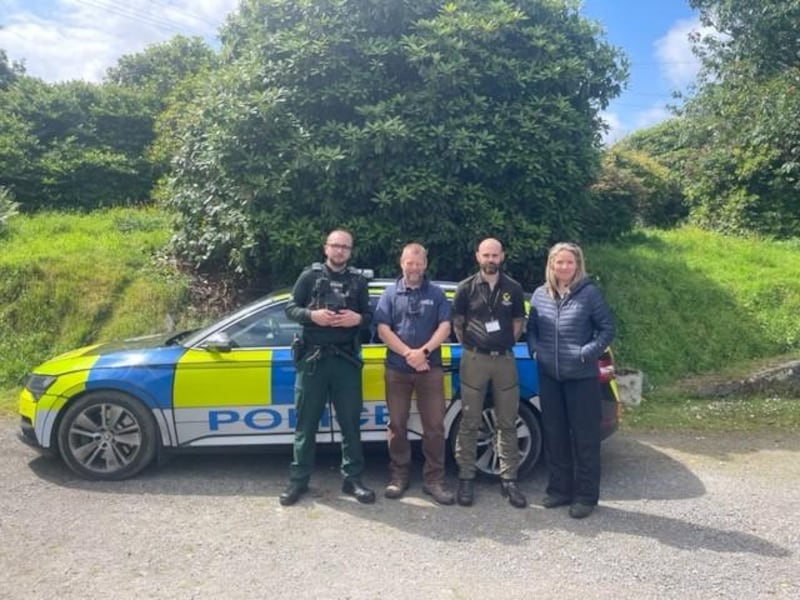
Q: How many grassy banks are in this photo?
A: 2